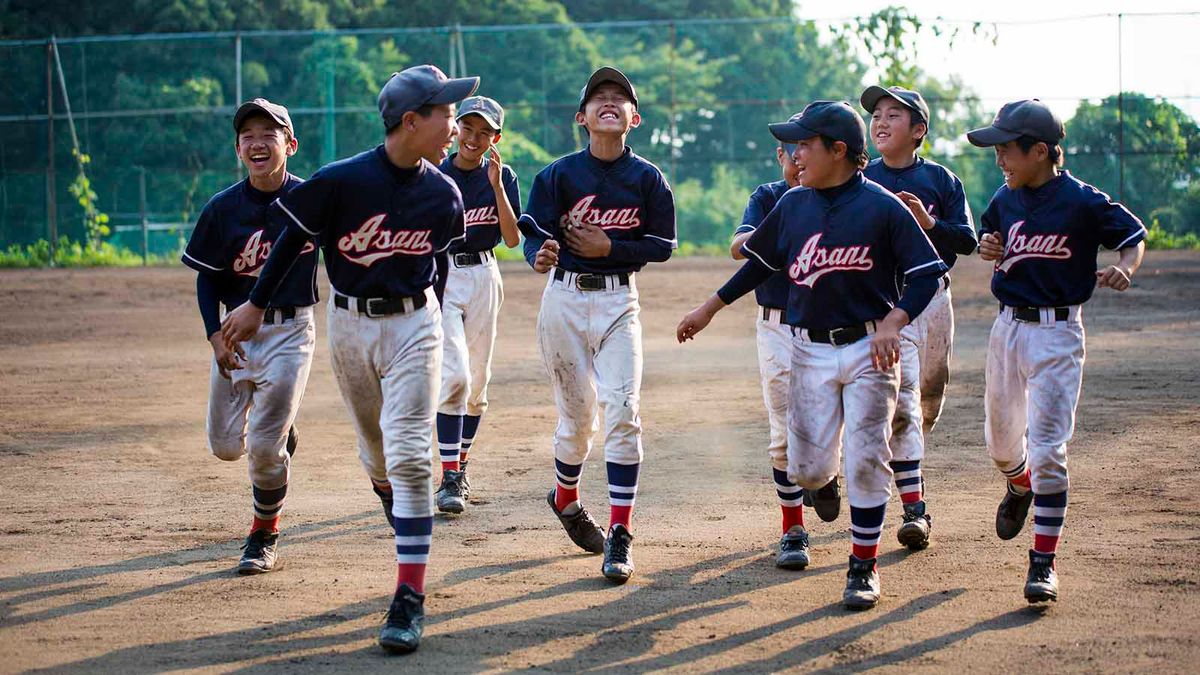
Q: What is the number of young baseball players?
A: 8